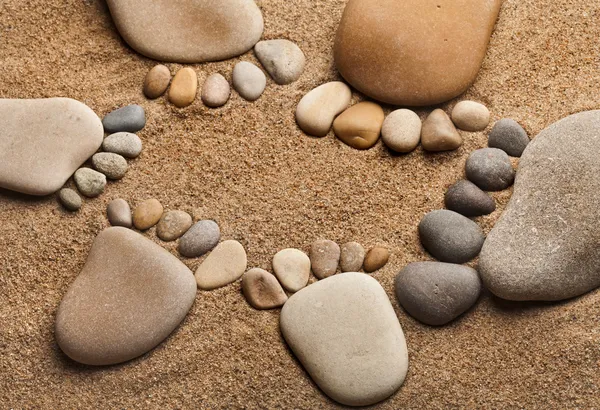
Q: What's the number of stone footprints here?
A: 6